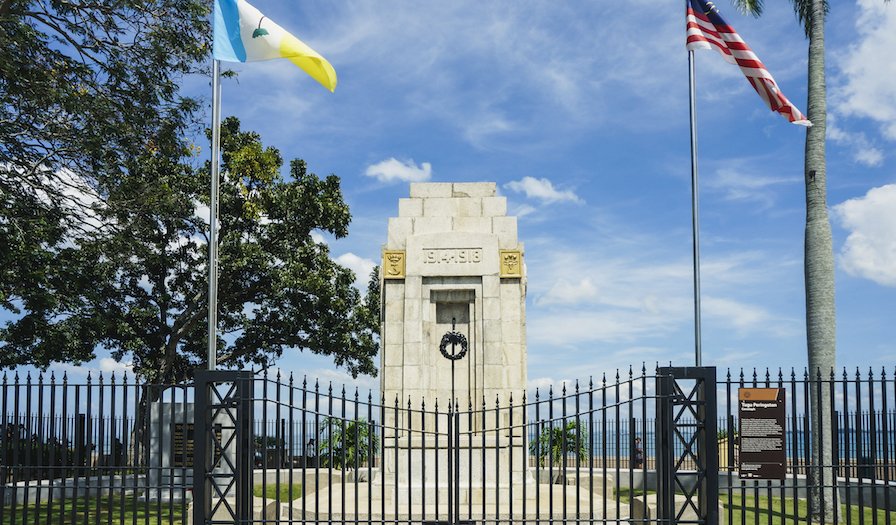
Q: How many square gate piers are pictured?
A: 2